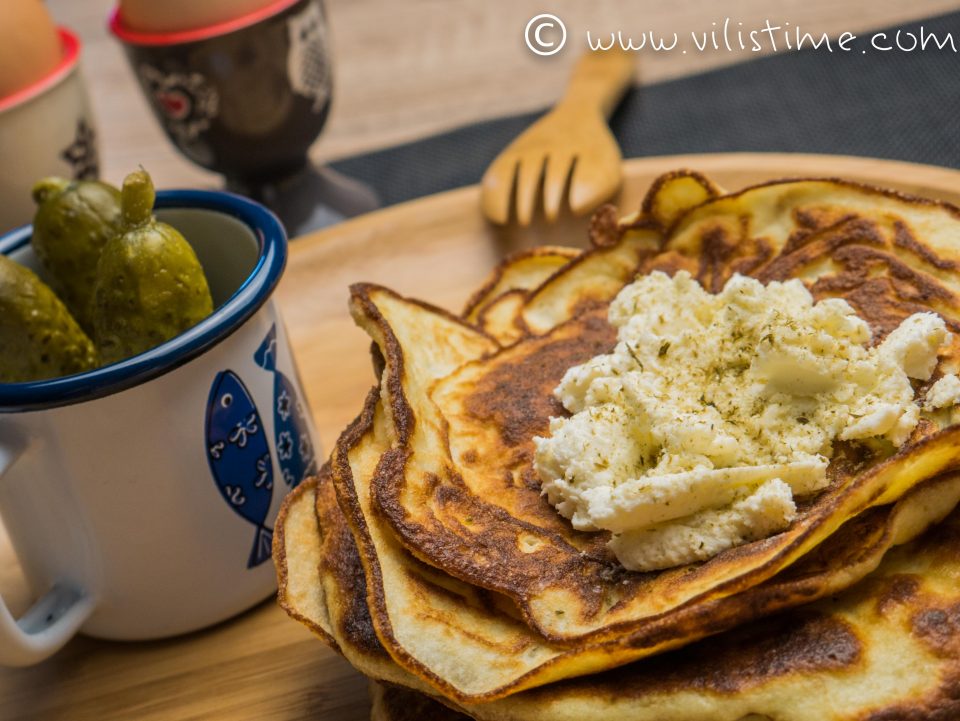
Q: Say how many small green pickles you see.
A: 3